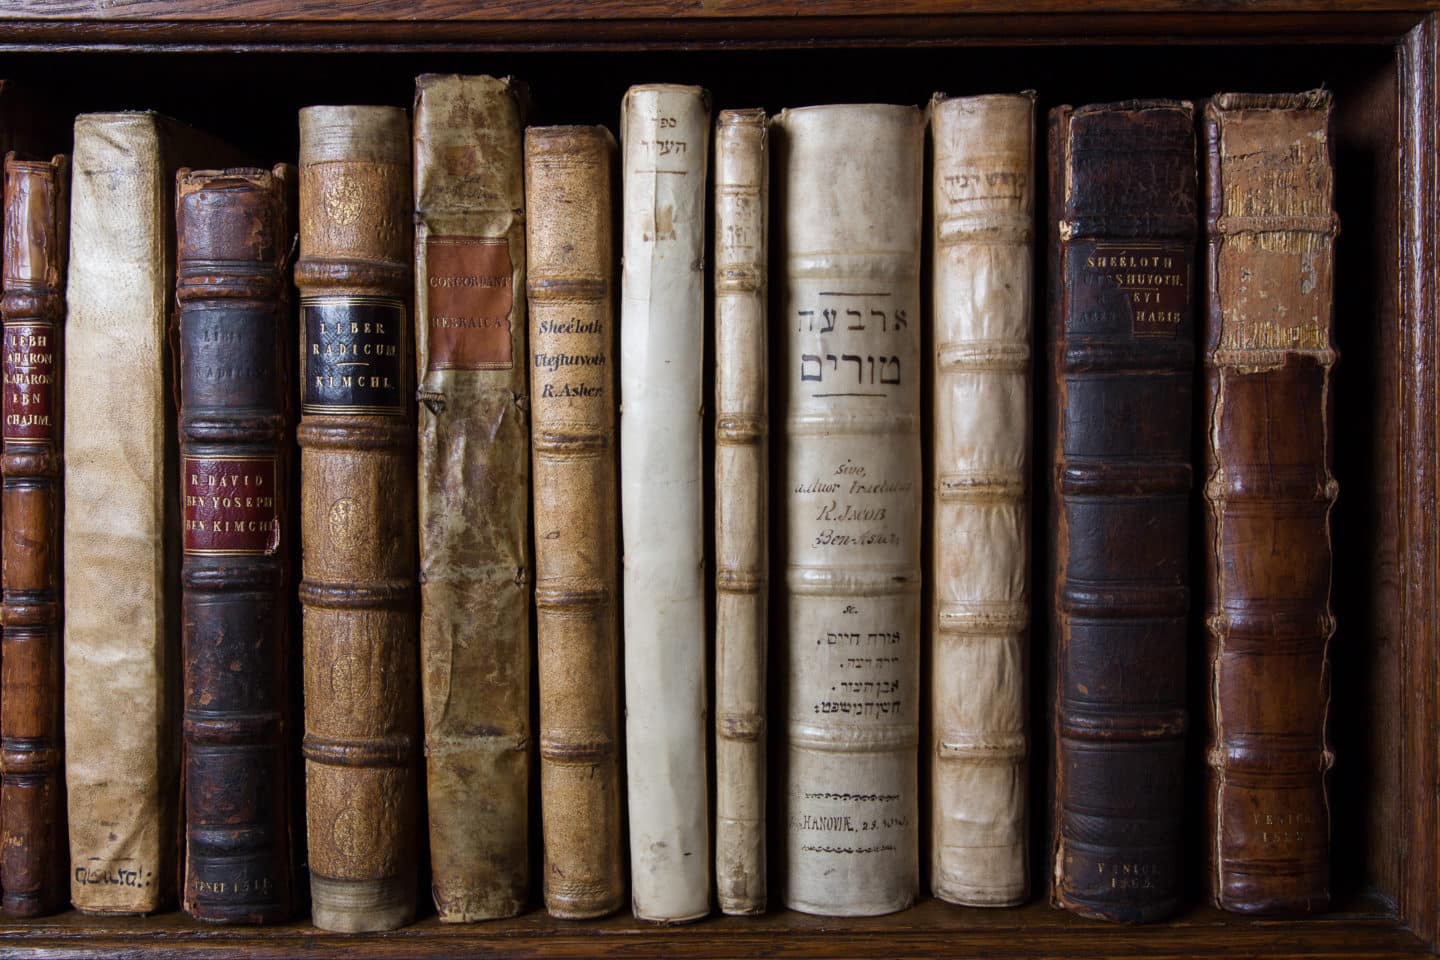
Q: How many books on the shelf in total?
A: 12